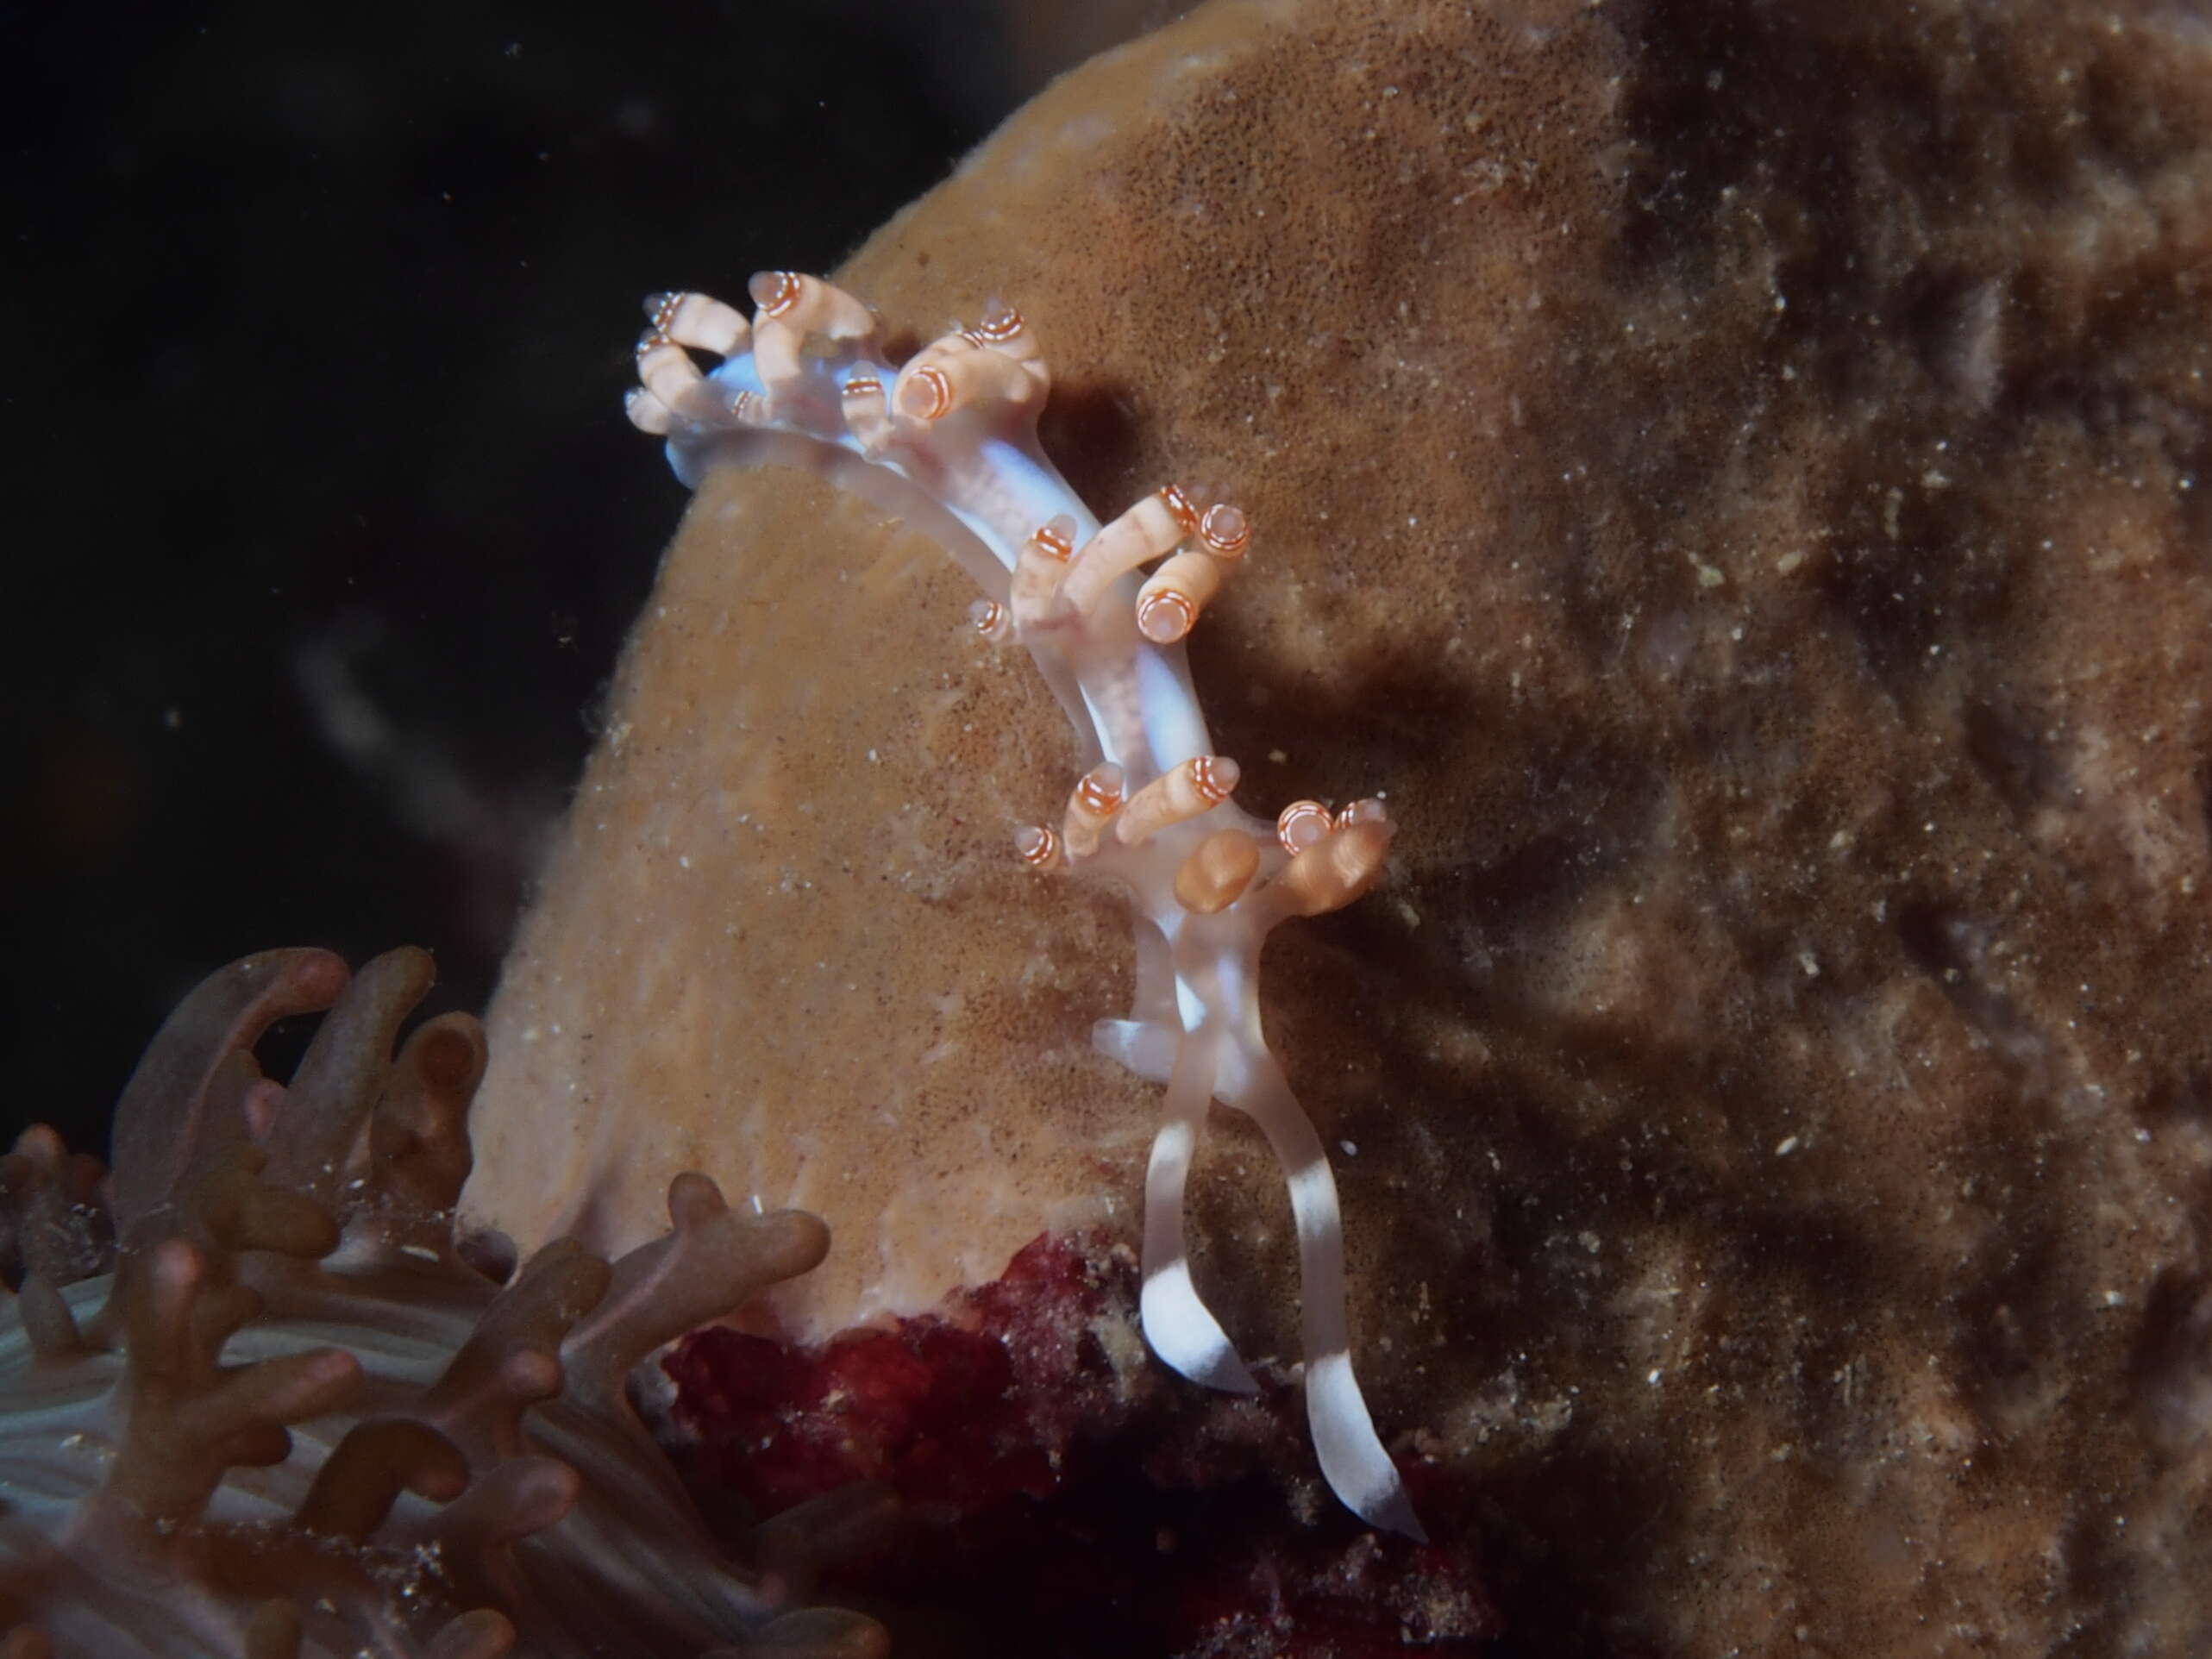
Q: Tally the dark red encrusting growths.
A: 1